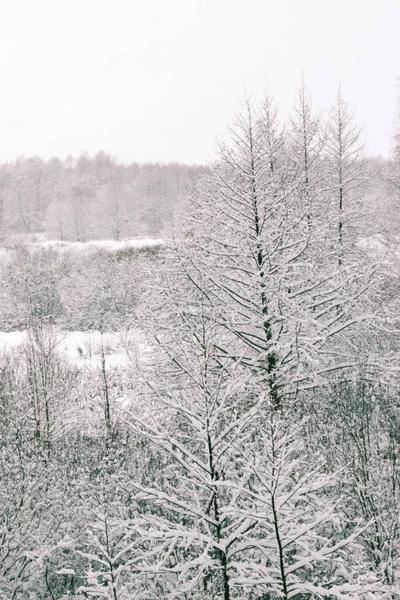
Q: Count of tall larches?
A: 4